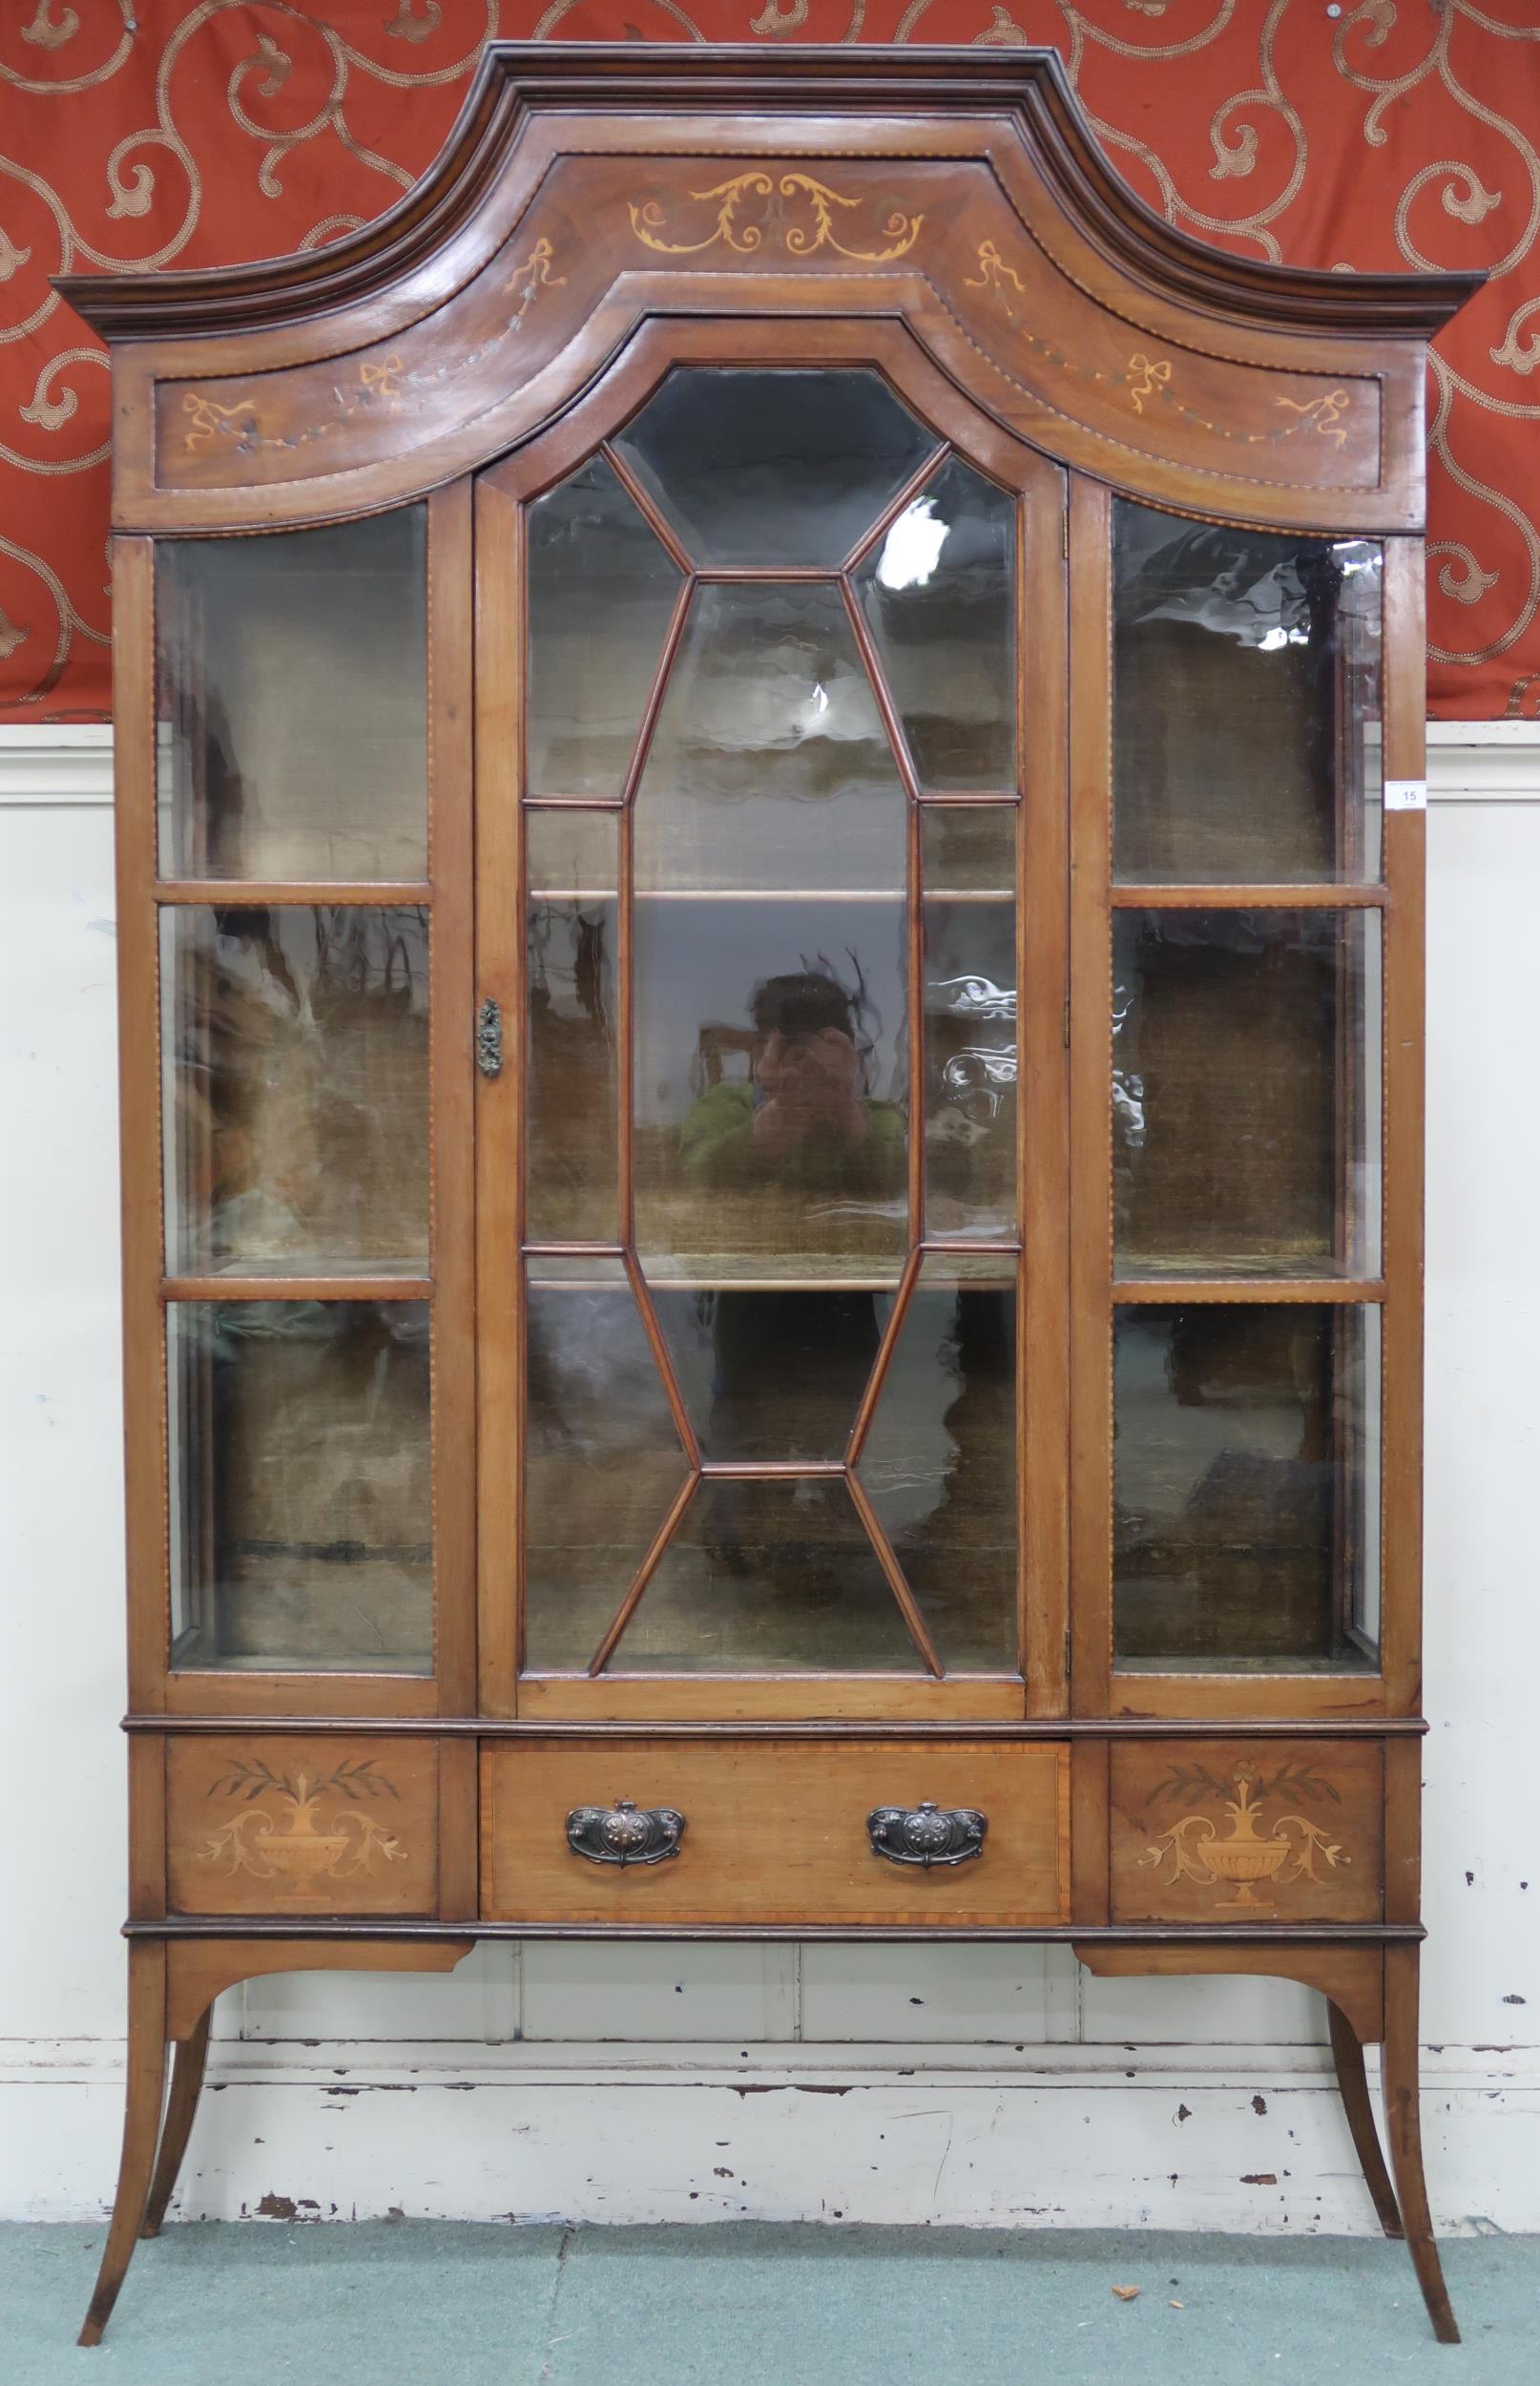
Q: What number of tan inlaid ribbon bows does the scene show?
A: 6